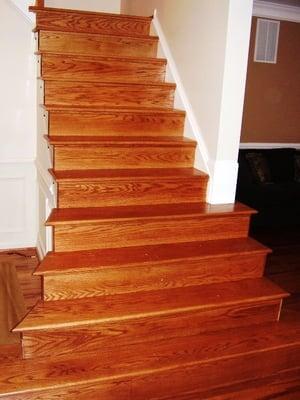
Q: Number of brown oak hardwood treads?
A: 11